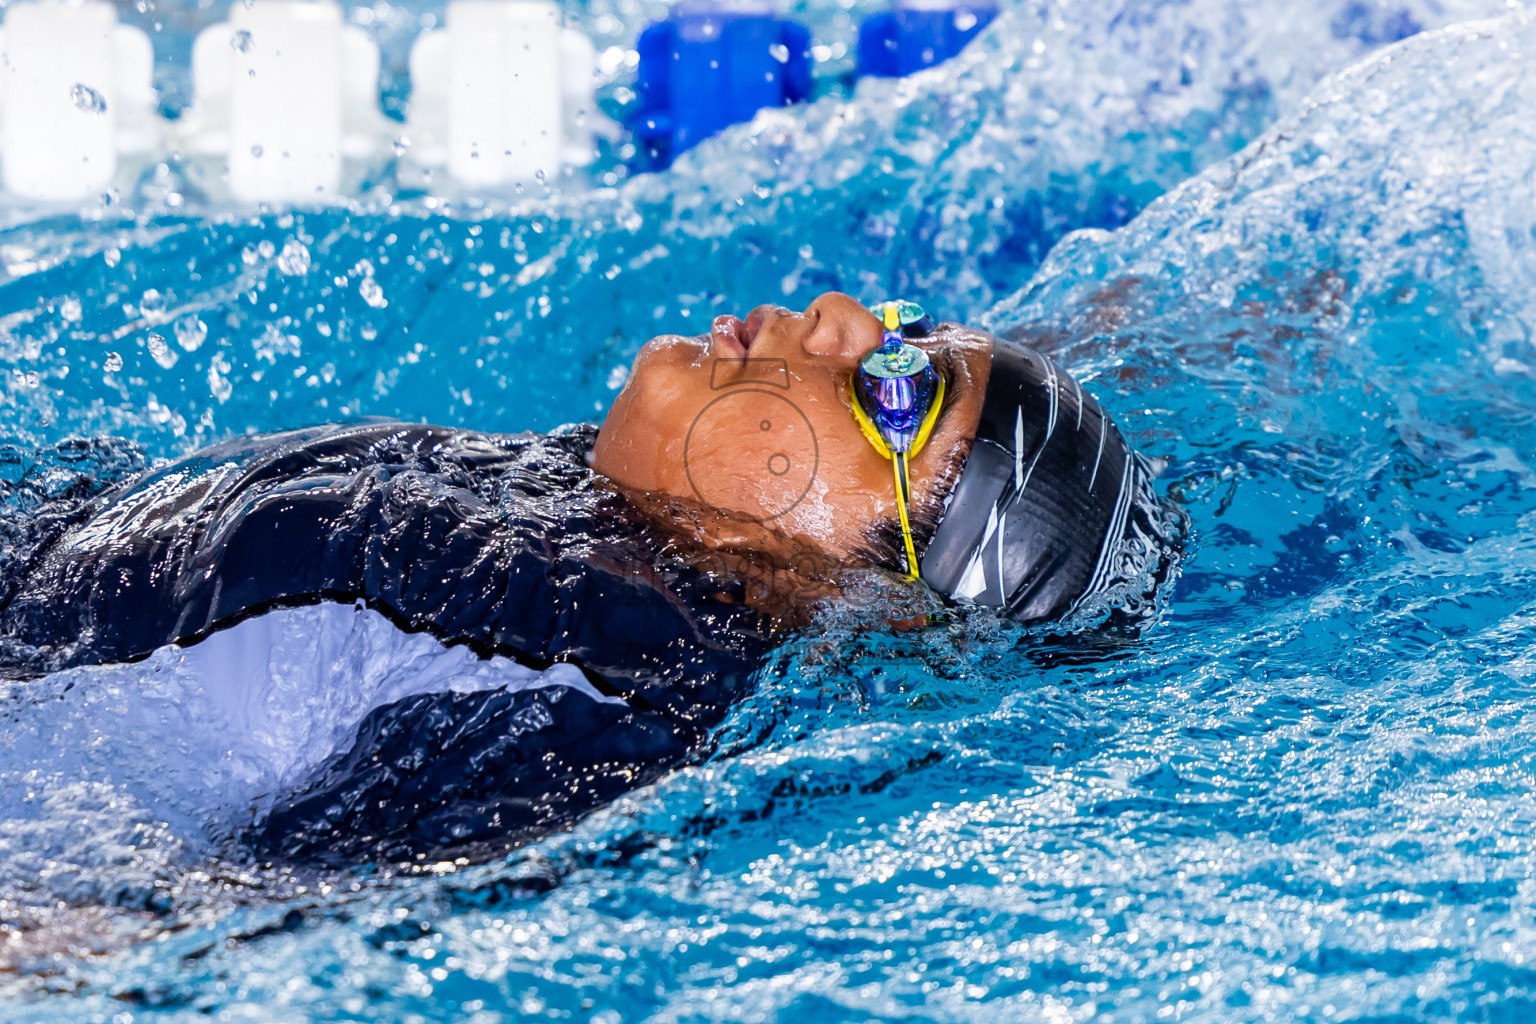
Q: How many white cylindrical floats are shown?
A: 3